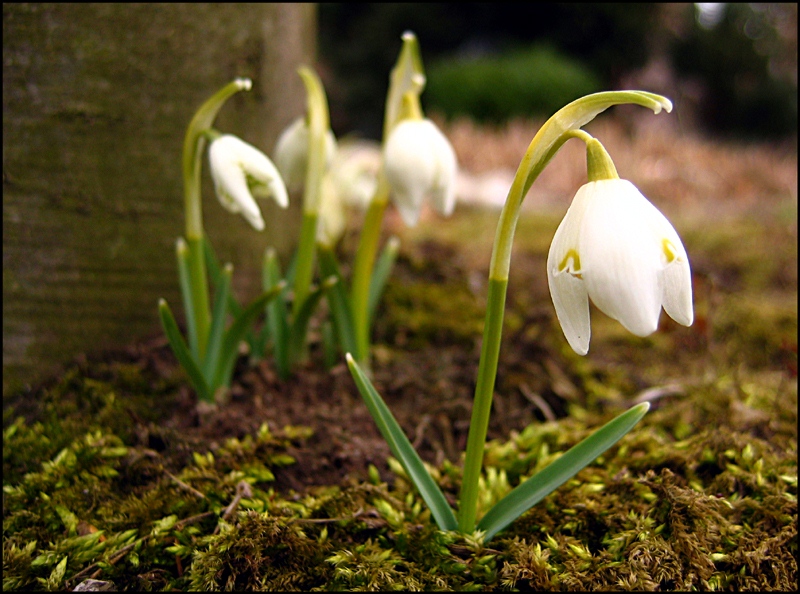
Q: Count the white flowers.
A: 5